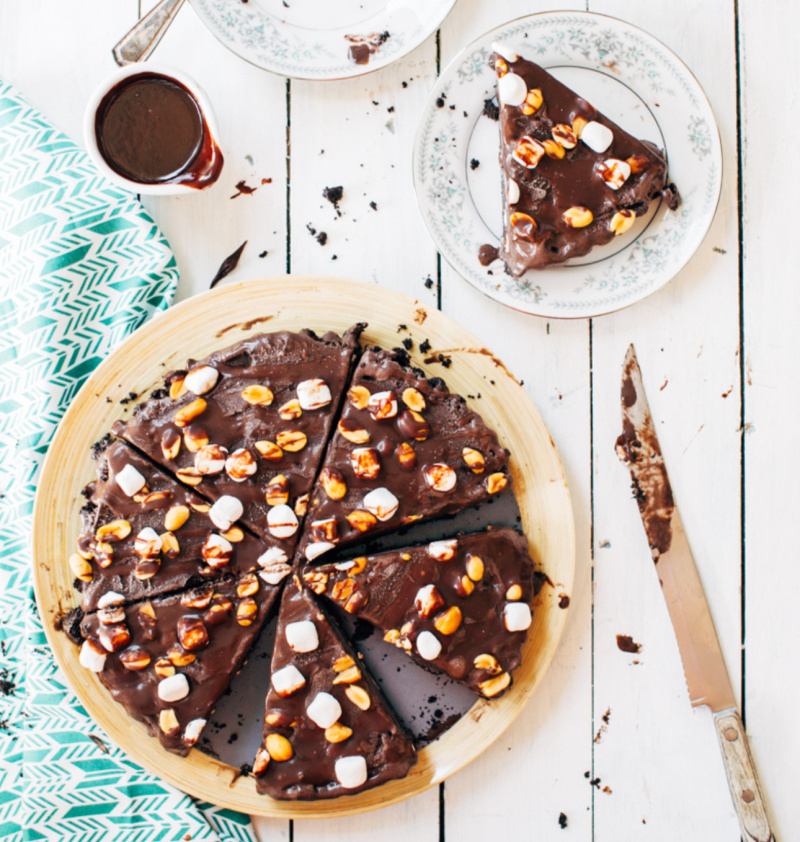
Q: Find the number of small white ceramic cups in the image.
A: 1